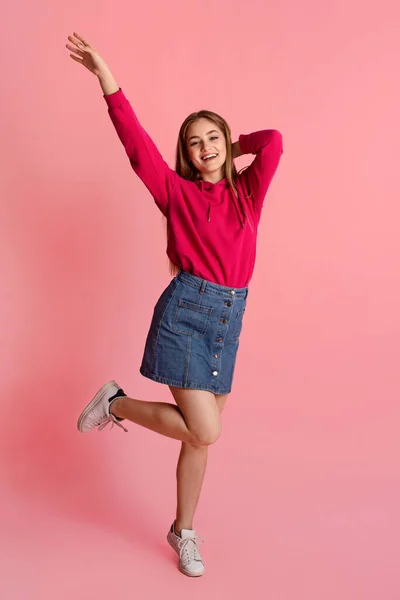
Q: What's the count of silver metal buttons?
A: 6